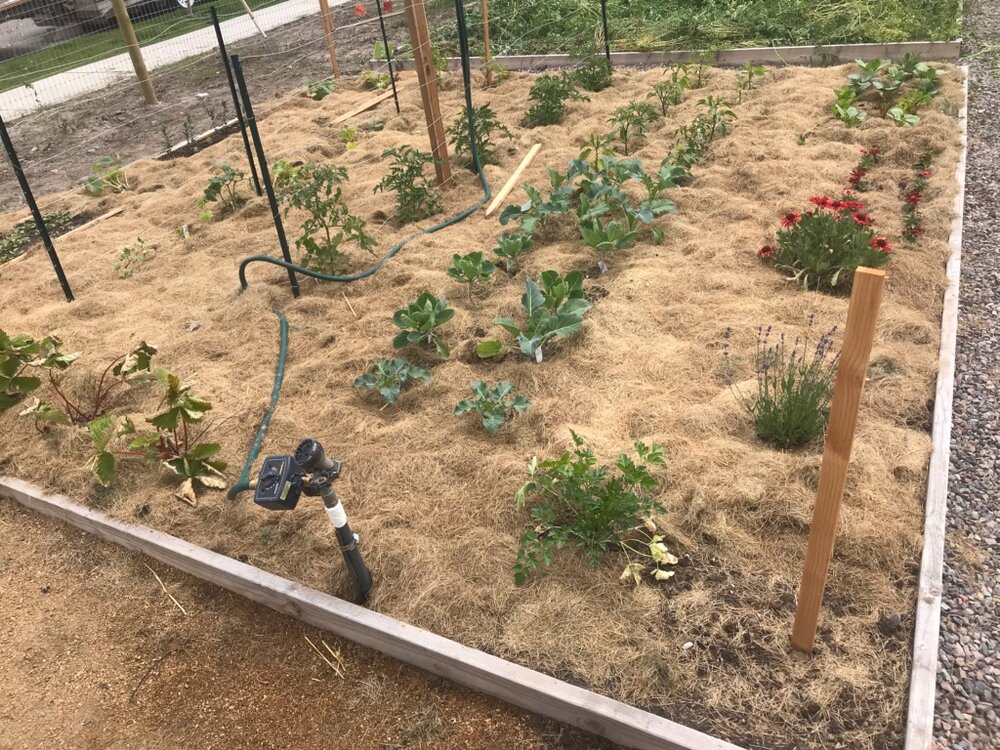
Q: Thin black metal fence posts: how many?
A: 6